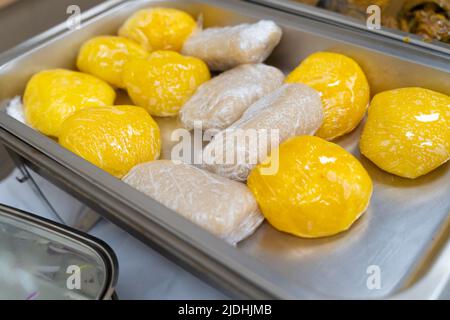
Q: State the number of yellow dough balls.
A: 8